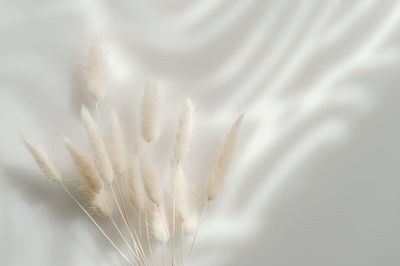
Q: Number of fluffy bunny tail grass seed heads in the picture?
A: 14